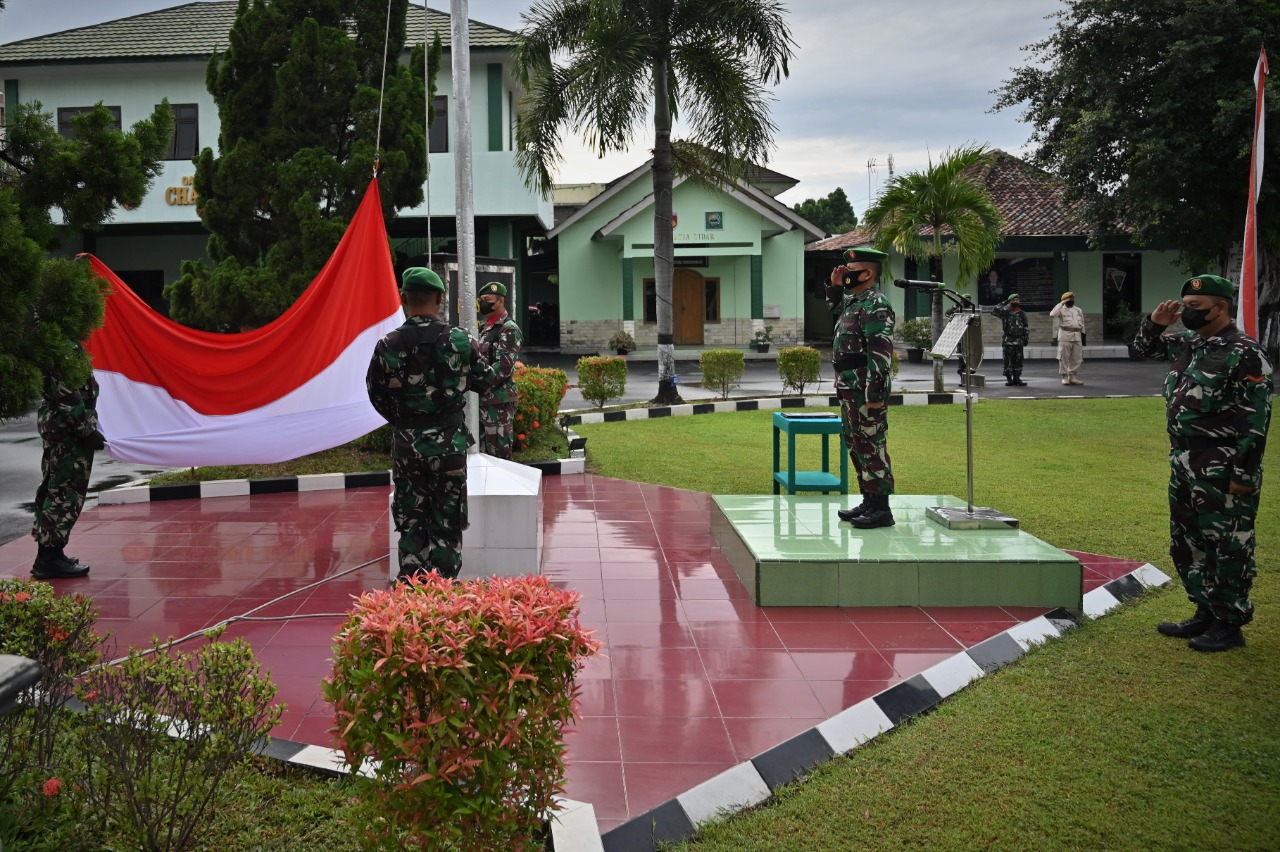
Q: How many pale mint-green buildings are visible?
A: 3